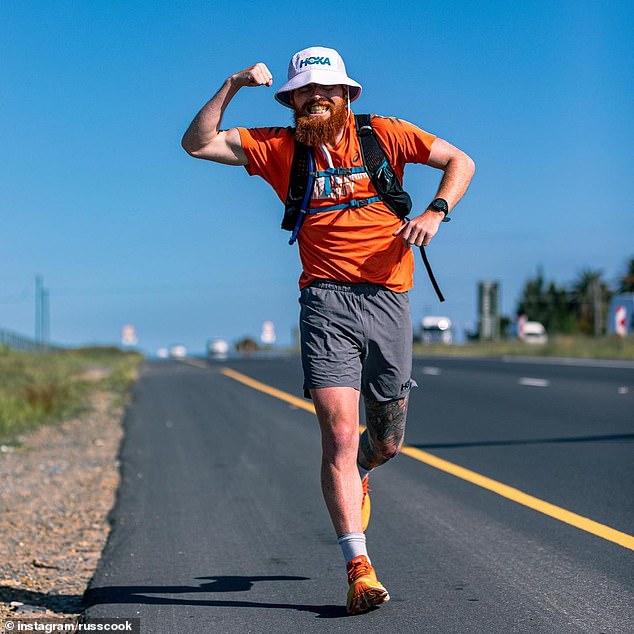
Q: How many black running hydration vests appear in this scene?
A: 1